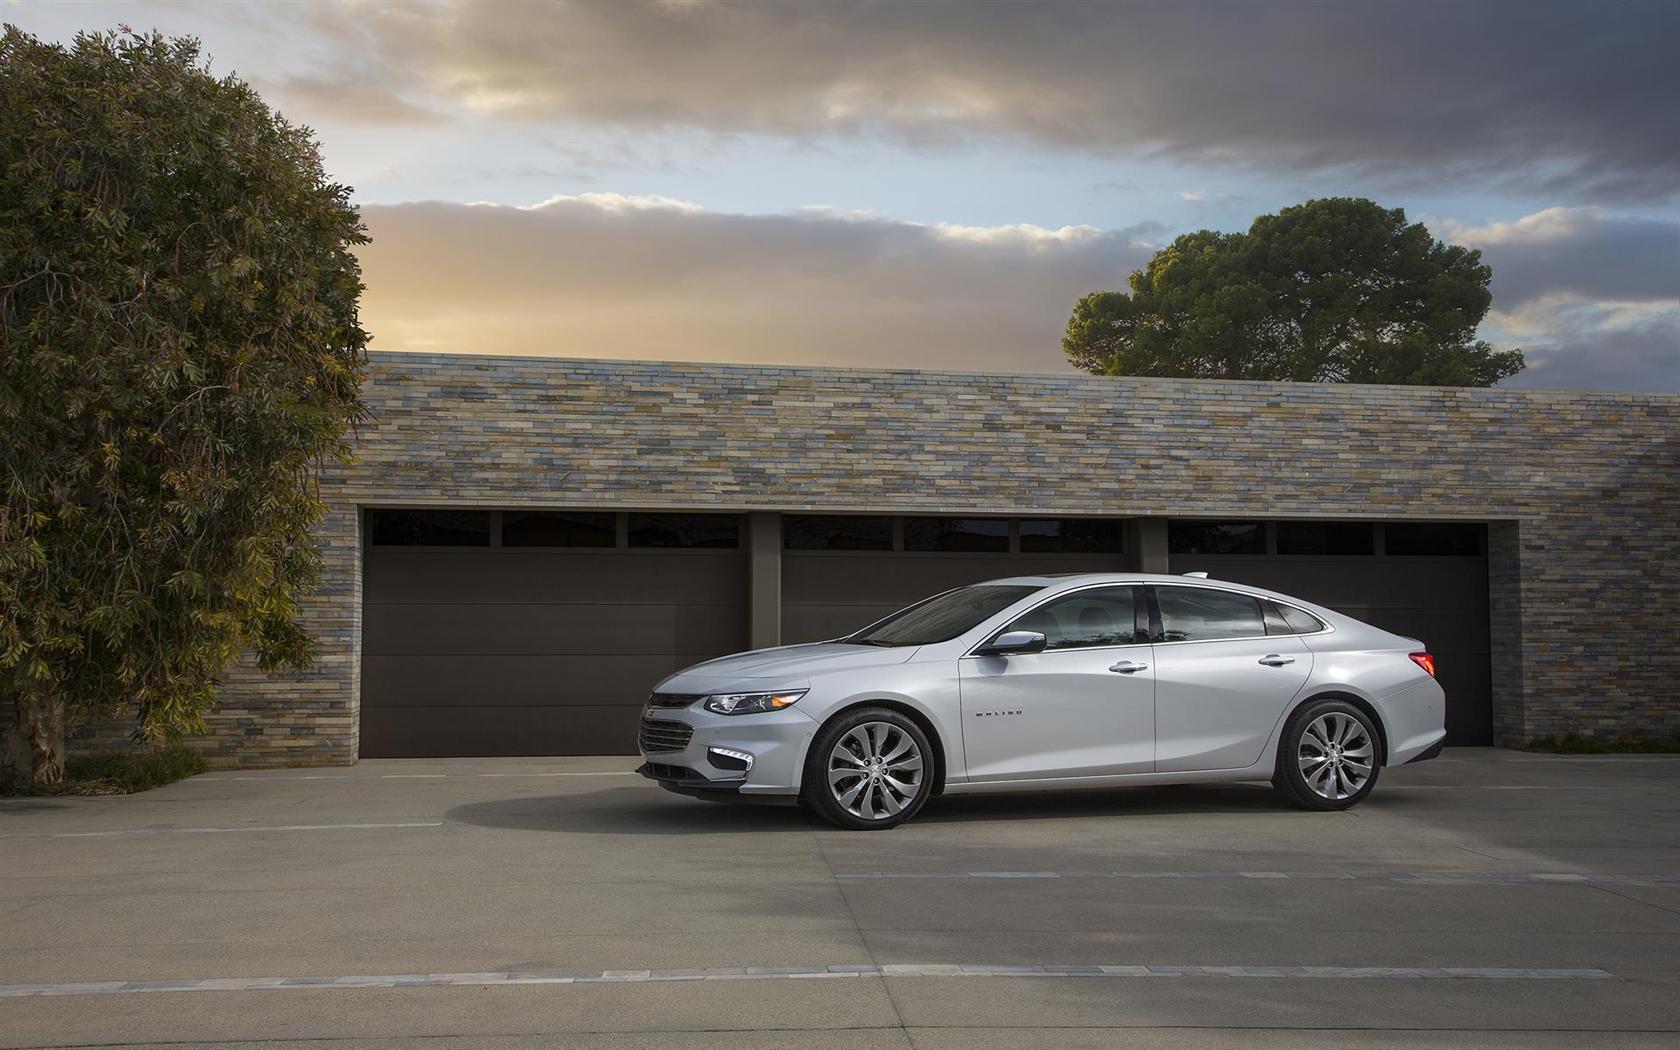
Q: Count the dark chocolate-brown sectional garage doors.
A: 3